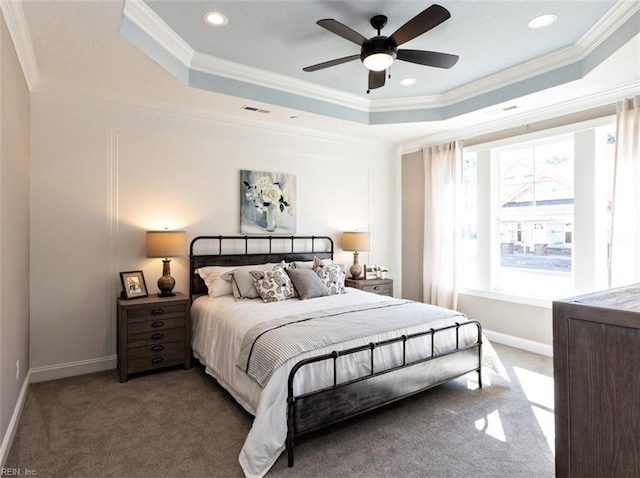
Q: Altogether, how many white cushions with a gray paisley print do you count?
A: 2